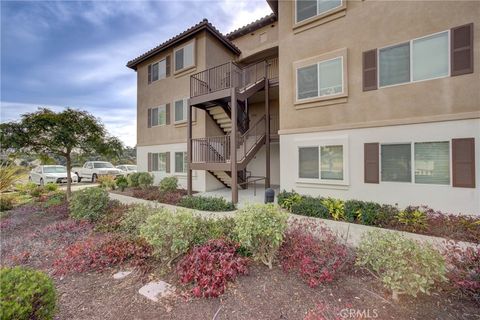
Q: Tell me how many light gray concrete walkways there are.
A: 1